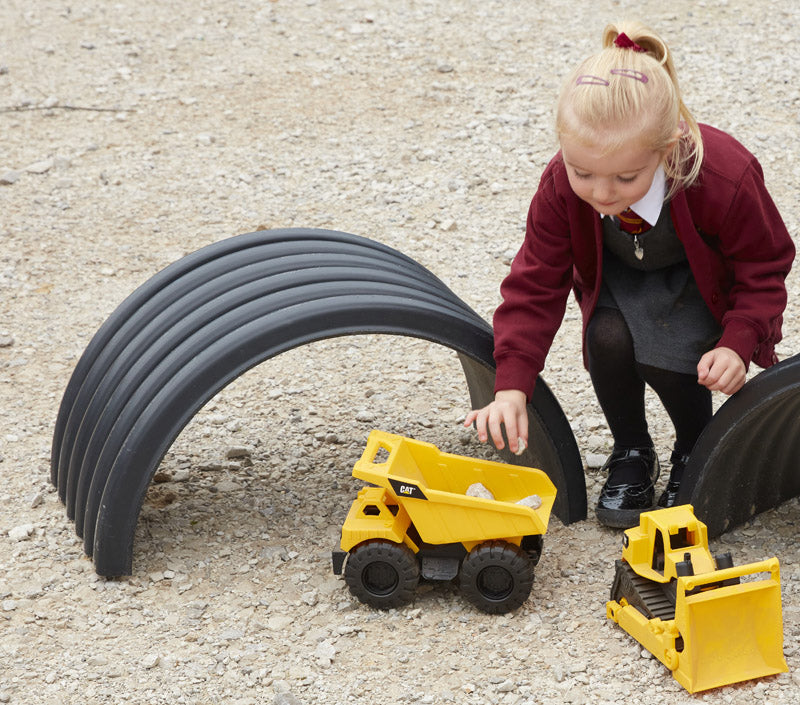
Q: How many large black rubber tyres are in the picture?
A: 2